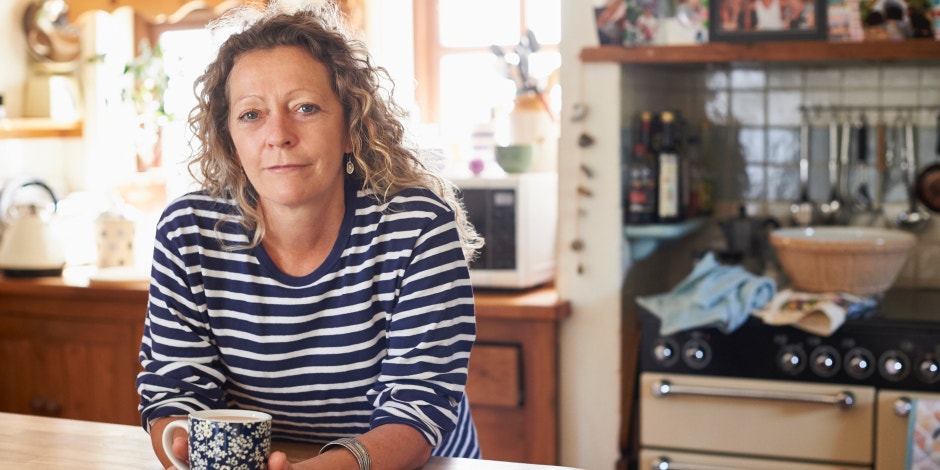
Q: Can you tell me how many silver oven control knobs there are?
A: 7